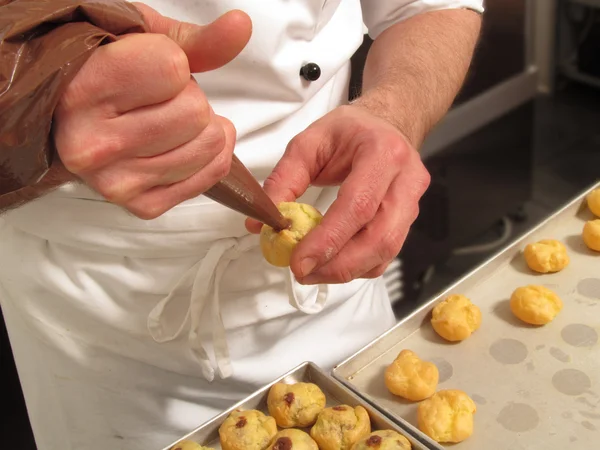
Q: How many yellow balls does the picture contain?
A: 14